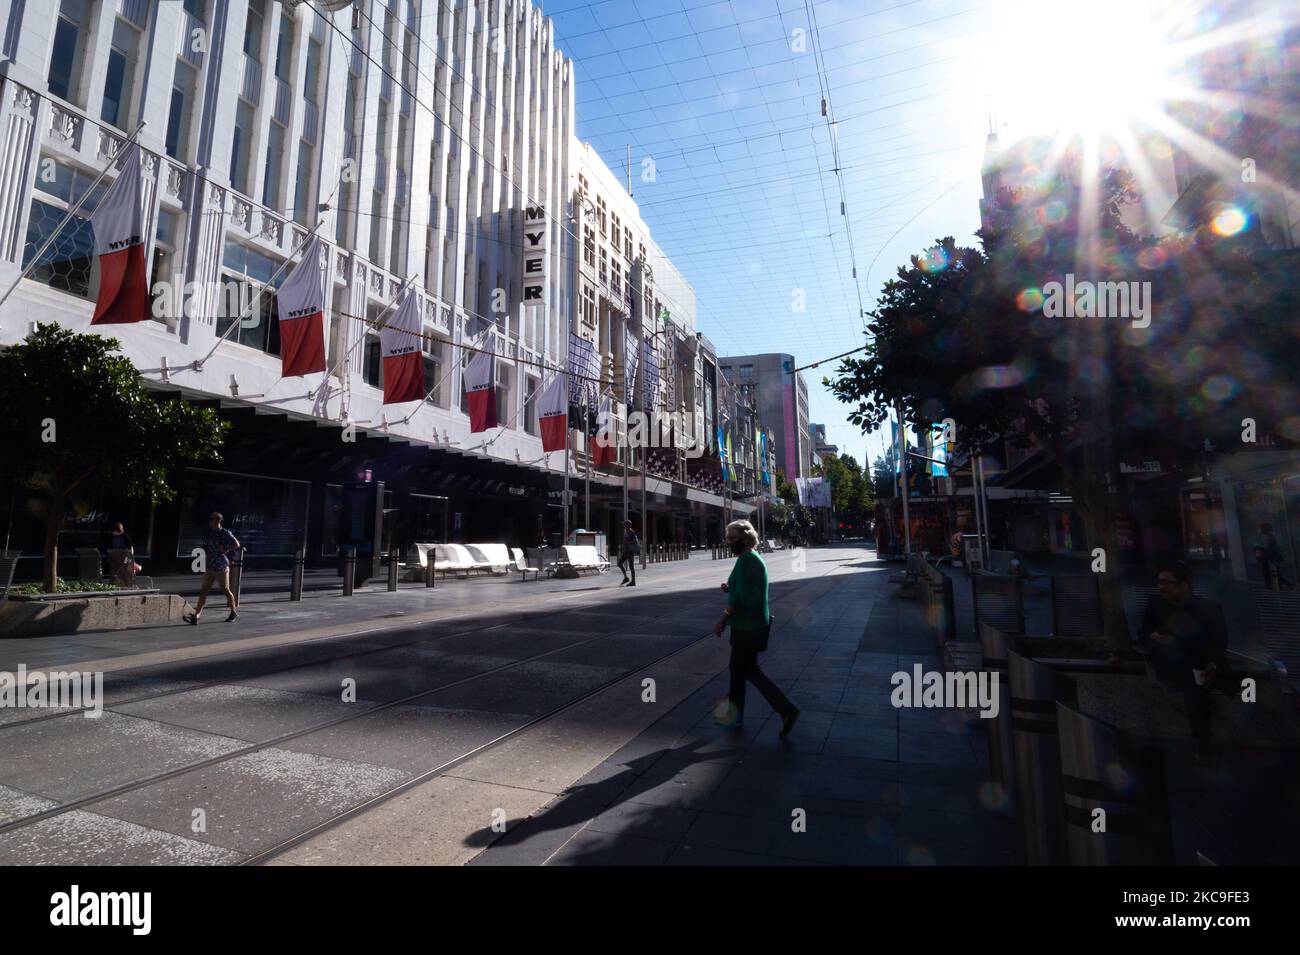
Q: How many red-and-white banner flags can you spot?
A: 6